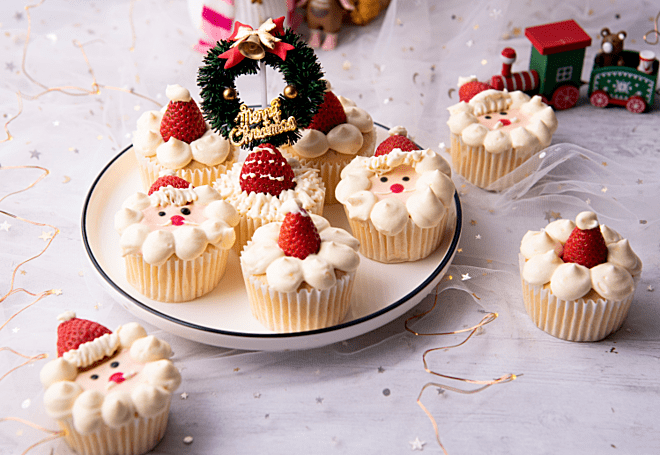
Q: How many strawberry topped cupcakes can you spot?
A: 9